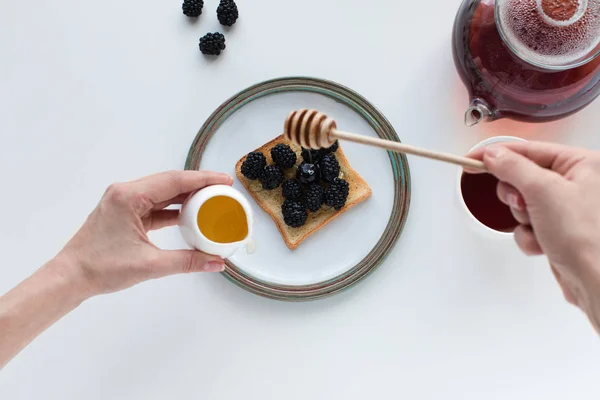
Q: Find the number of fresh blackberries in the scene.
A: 14